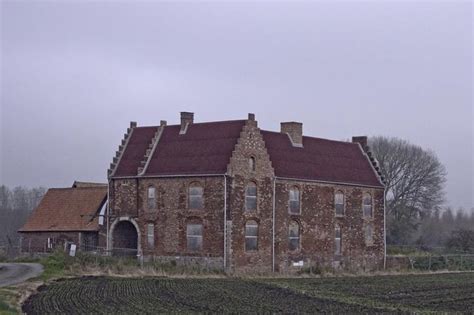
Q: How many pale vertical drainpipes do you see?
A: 4